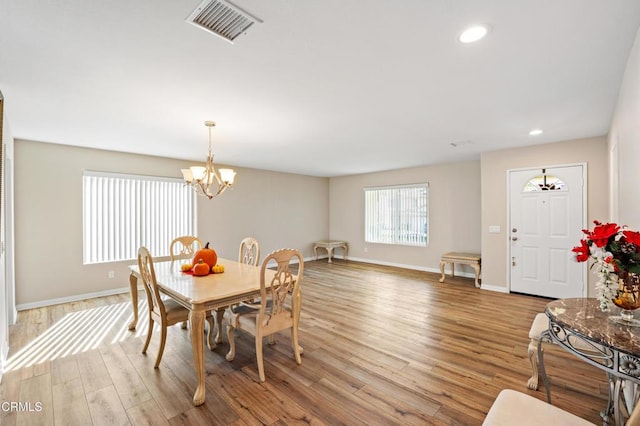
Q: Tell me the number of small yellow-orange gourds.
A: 2